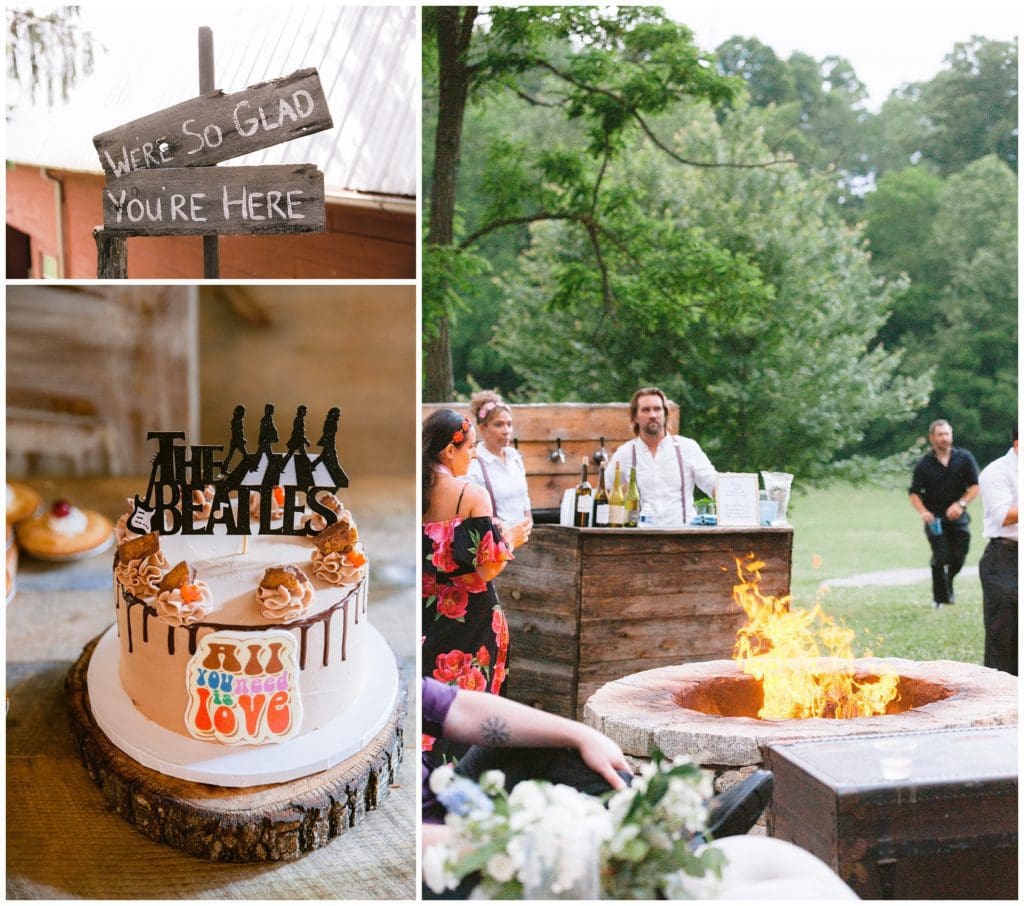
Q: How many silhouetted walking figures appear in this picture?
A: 4